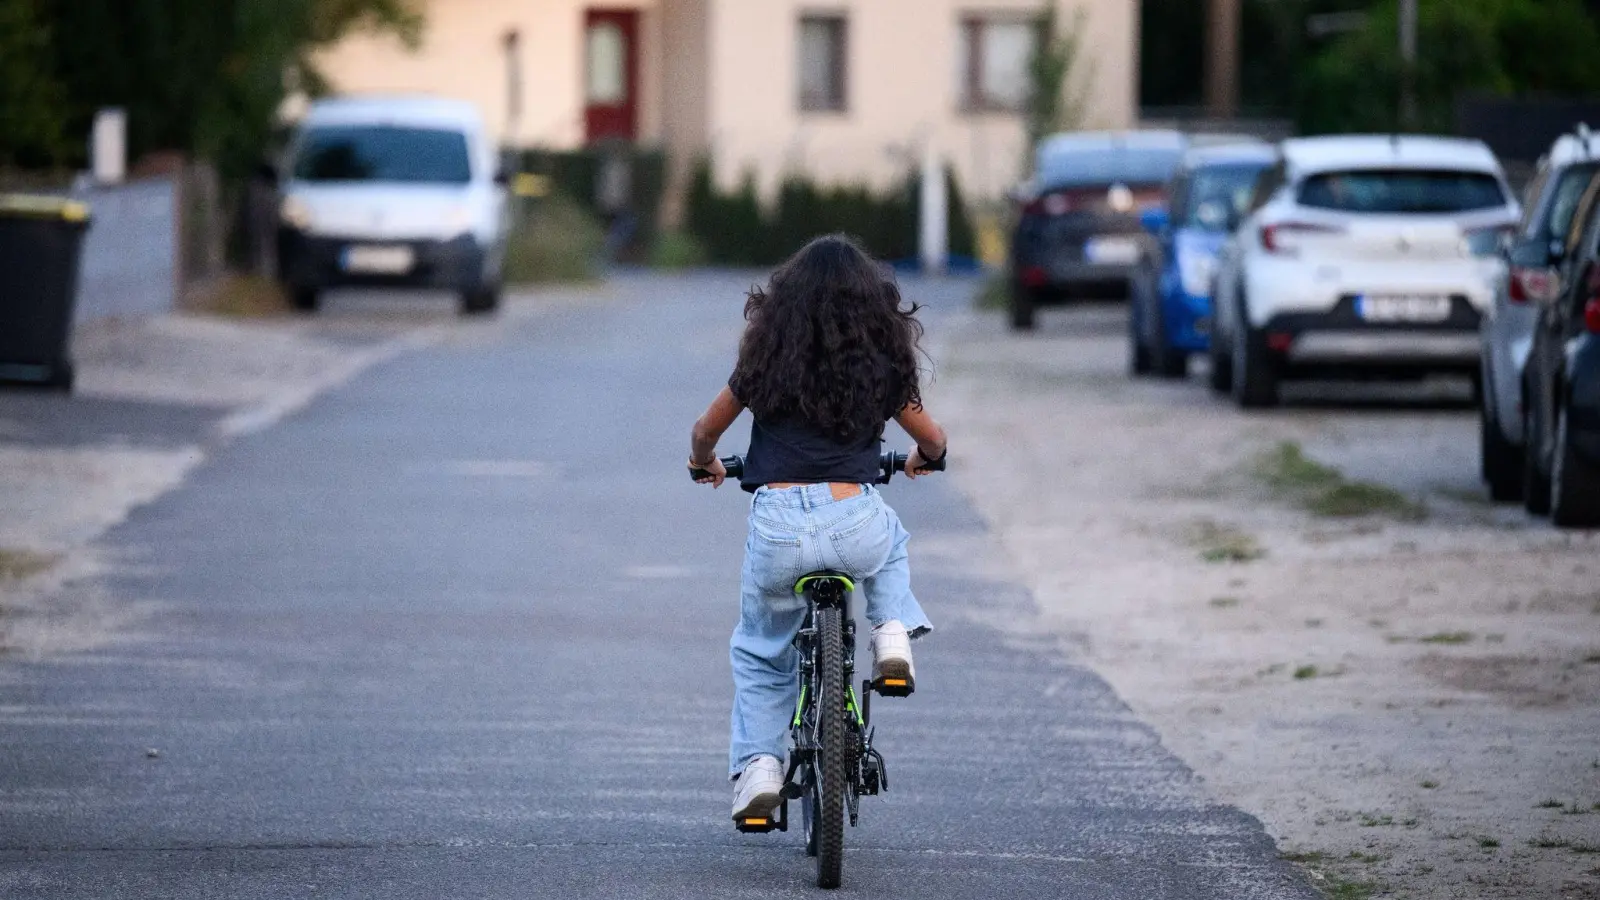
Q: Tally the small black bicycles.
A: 1